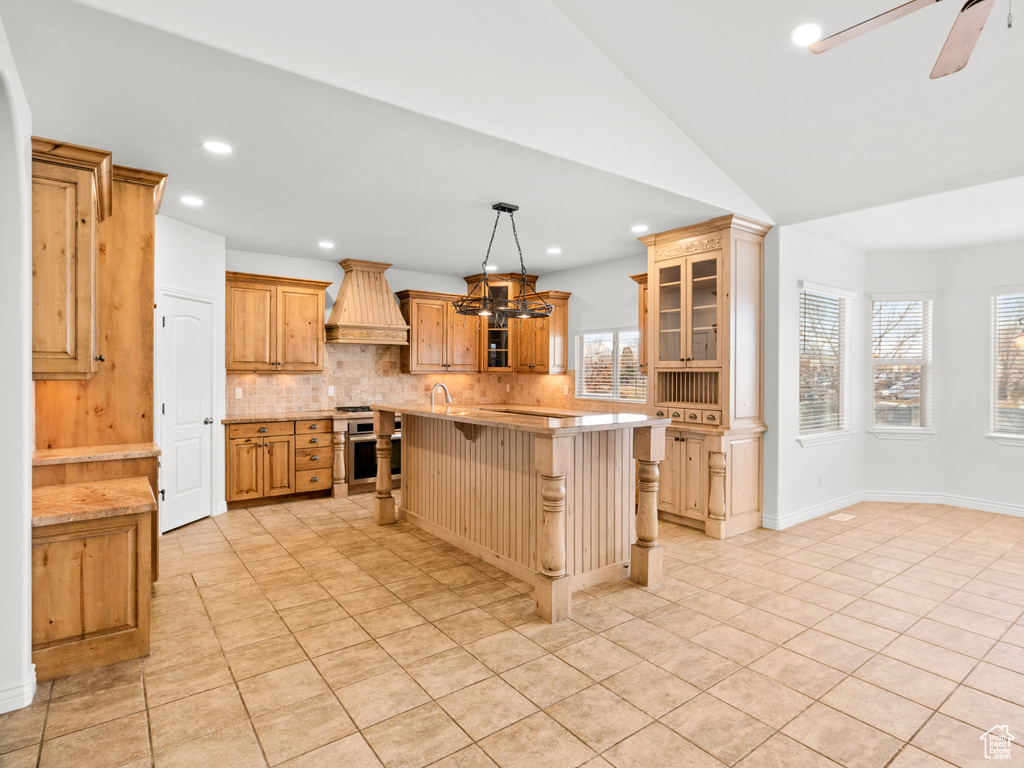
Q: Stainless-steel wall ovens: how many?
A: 1